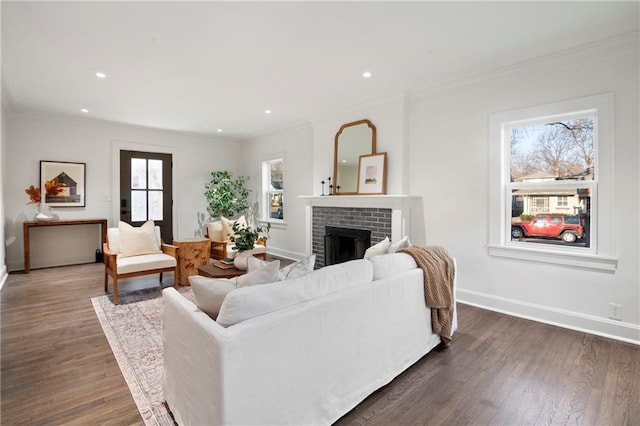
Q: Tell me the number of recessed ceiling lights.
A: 5